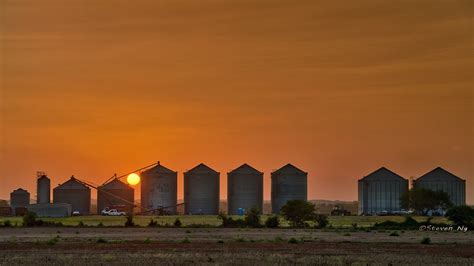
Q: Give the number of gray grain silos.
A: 10